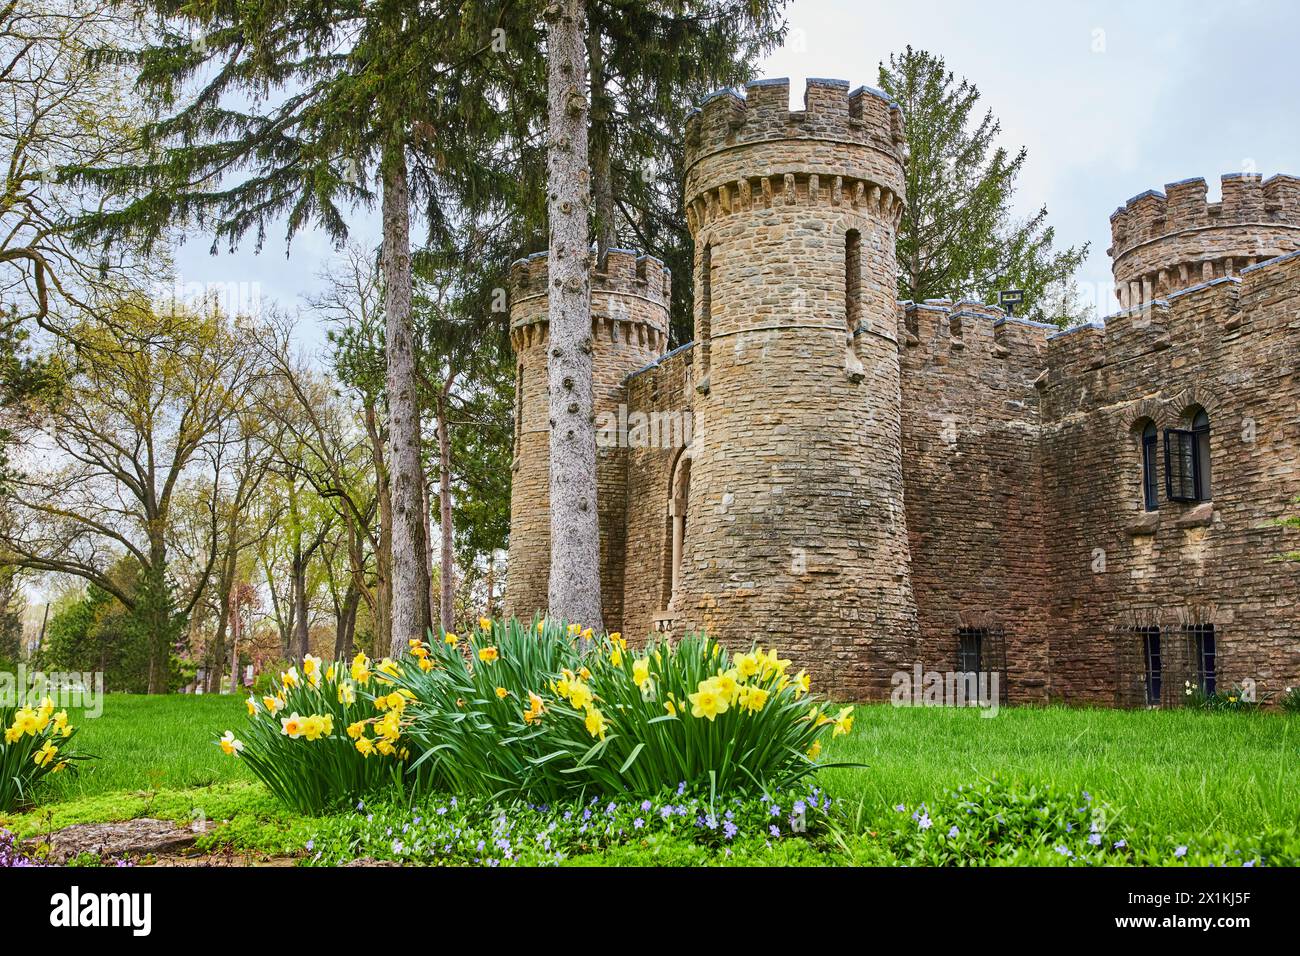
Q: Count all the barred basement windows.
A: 3